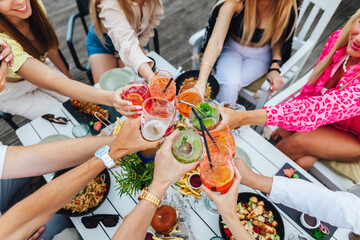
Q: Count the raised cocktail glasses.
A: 9